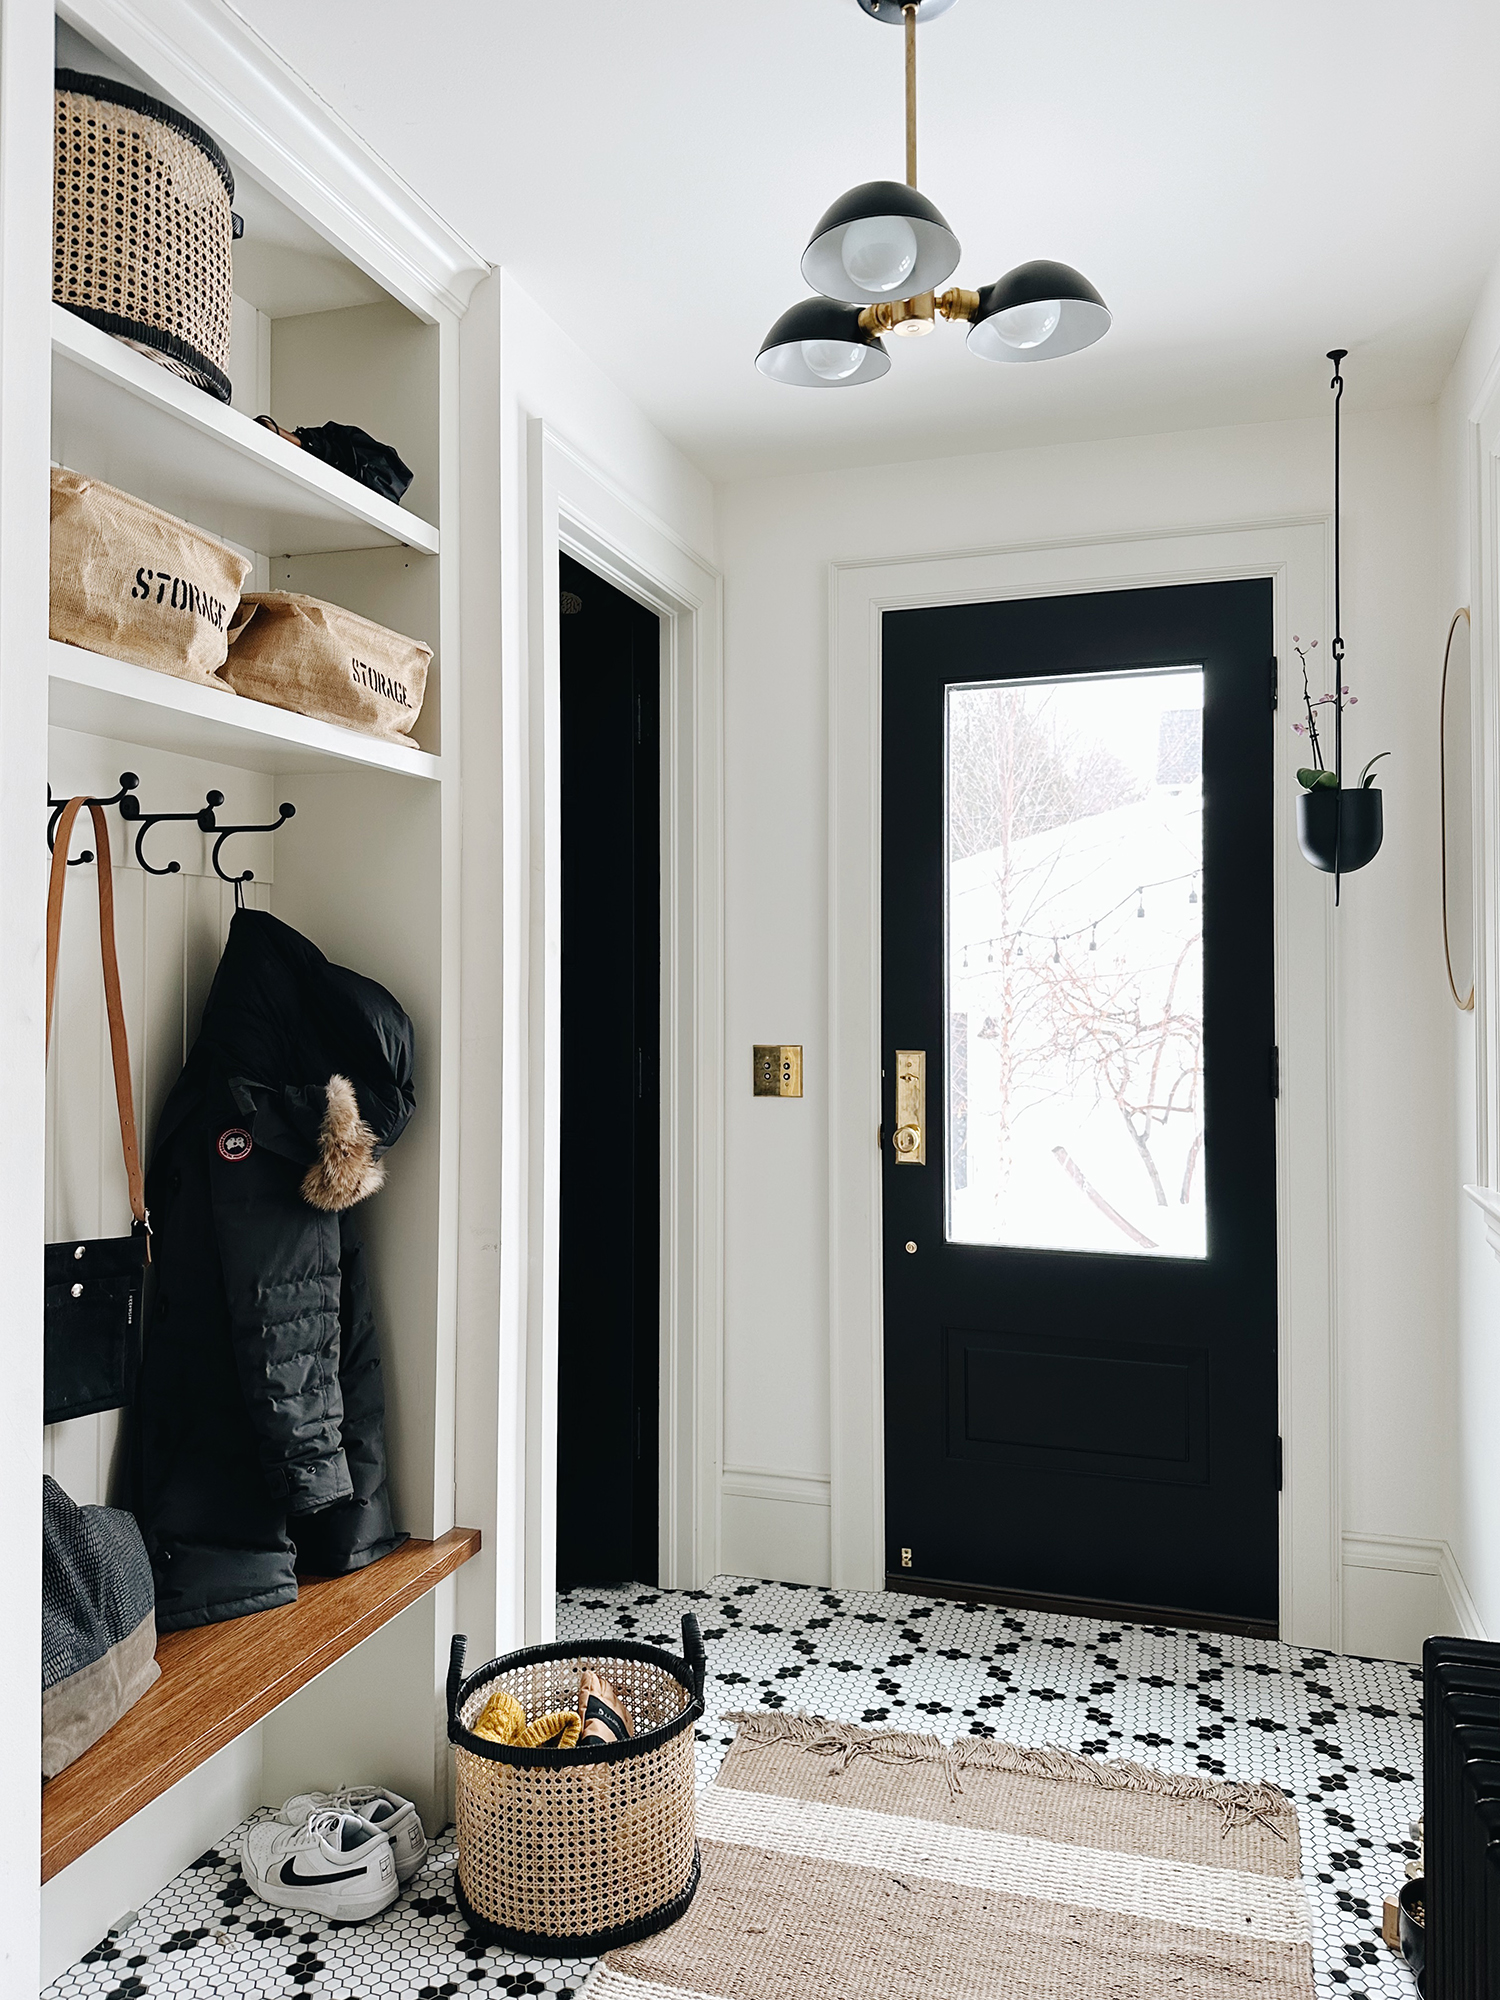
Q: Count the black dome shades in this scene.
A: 3